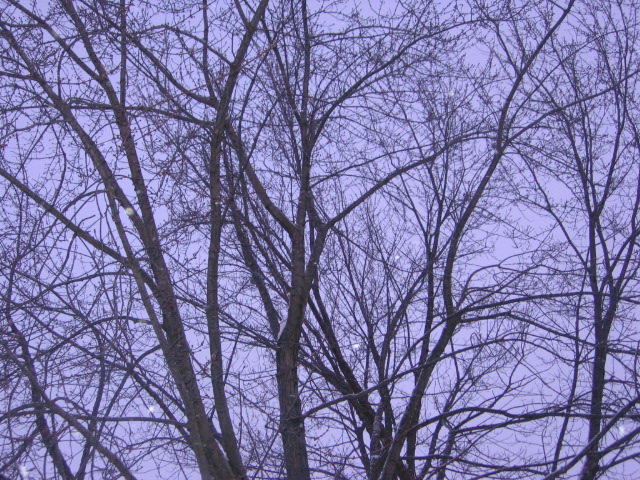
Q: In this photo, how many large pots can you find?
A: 0